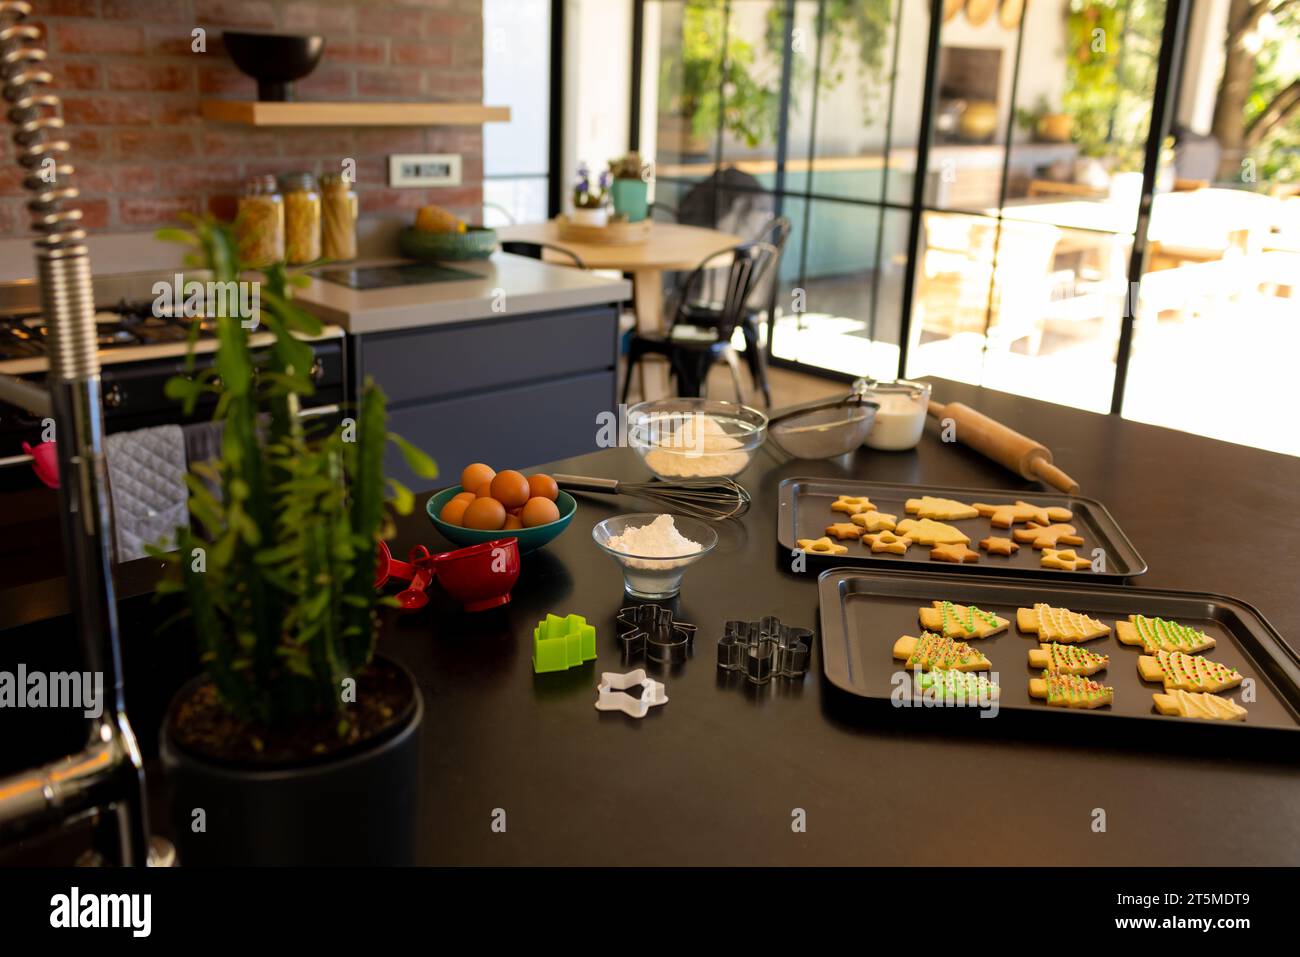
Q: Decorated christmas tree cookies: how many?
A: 9